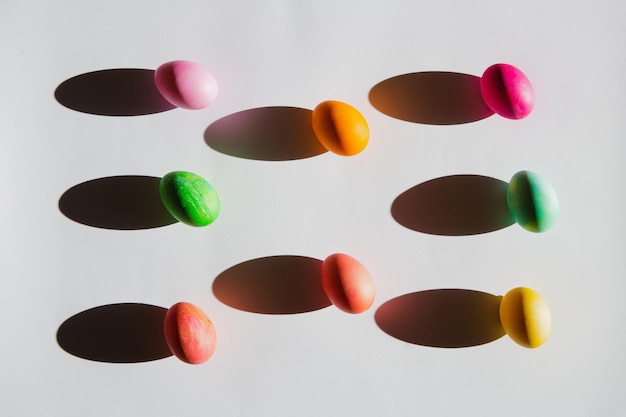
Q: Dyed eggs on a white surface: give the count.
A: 8